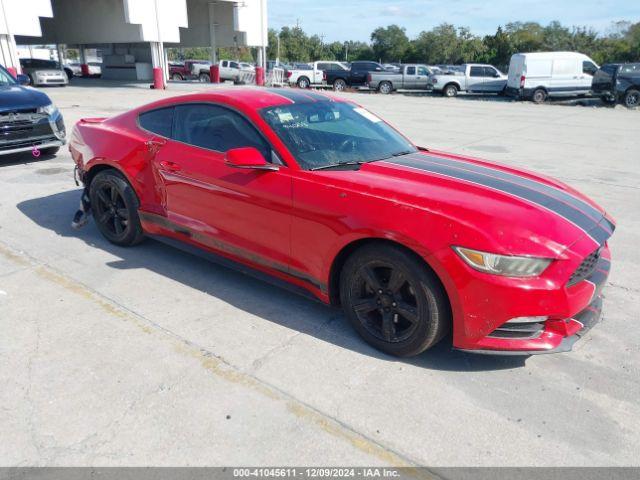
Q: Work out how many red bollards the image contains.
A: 5